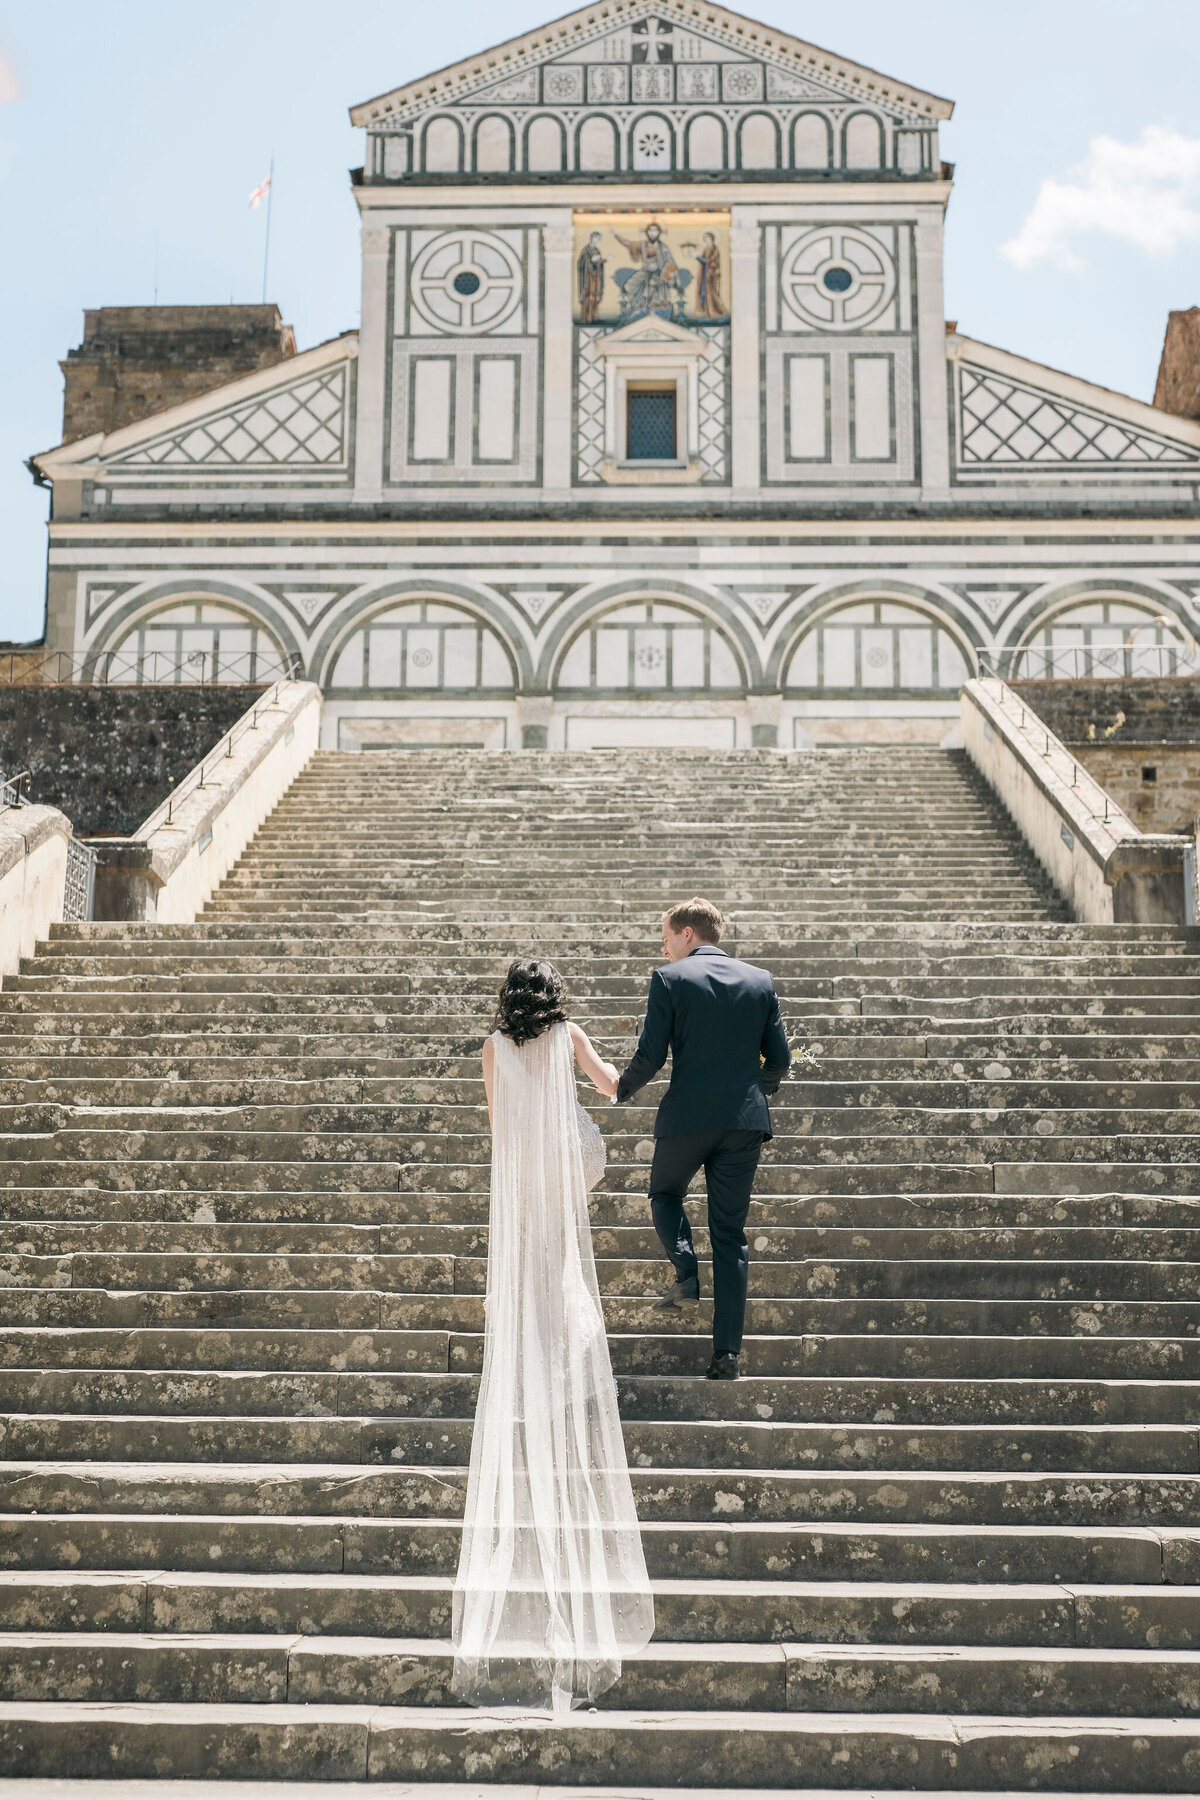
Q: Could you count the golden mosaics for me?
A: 1